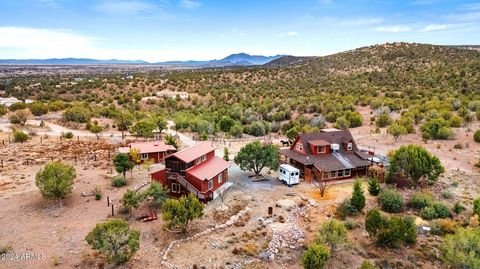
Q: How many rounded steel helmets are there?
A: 0